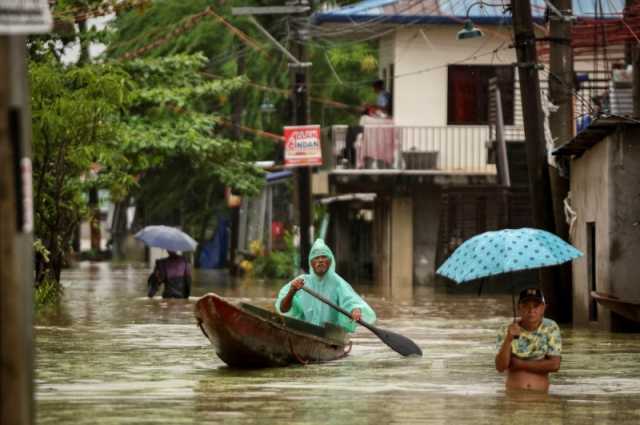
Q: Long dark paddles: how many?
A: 1